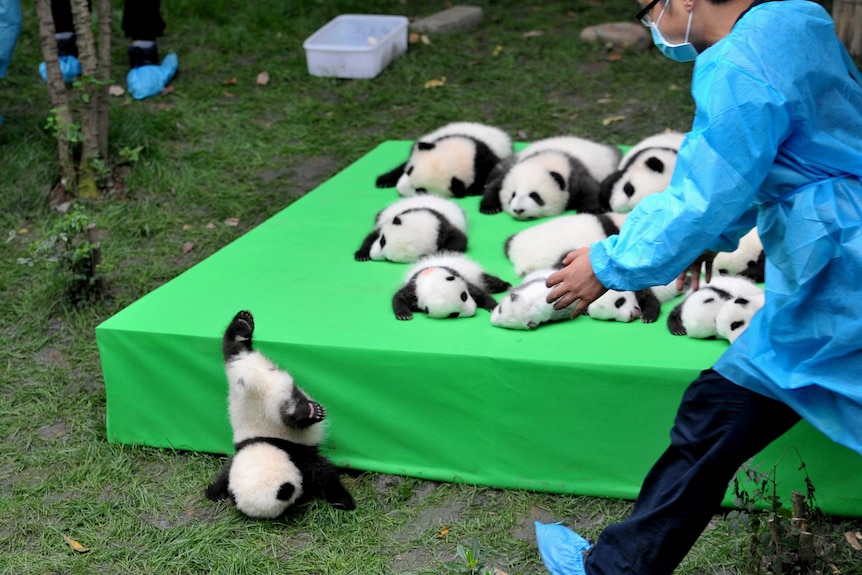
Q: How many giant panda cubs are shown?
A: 12